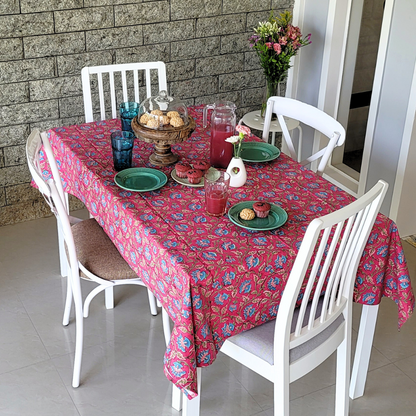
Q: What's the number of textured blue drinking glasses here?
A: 2